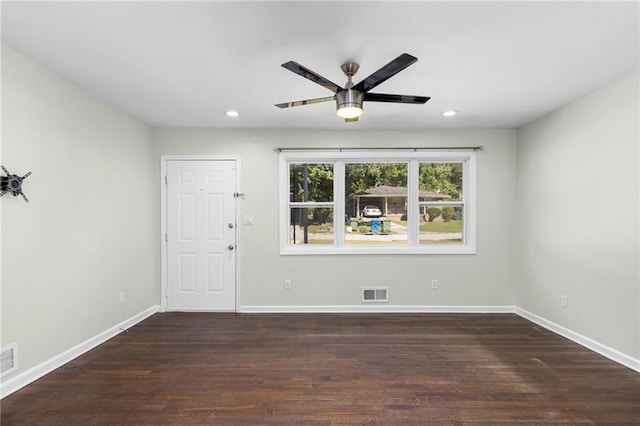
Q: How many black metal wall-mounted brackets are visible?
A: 1